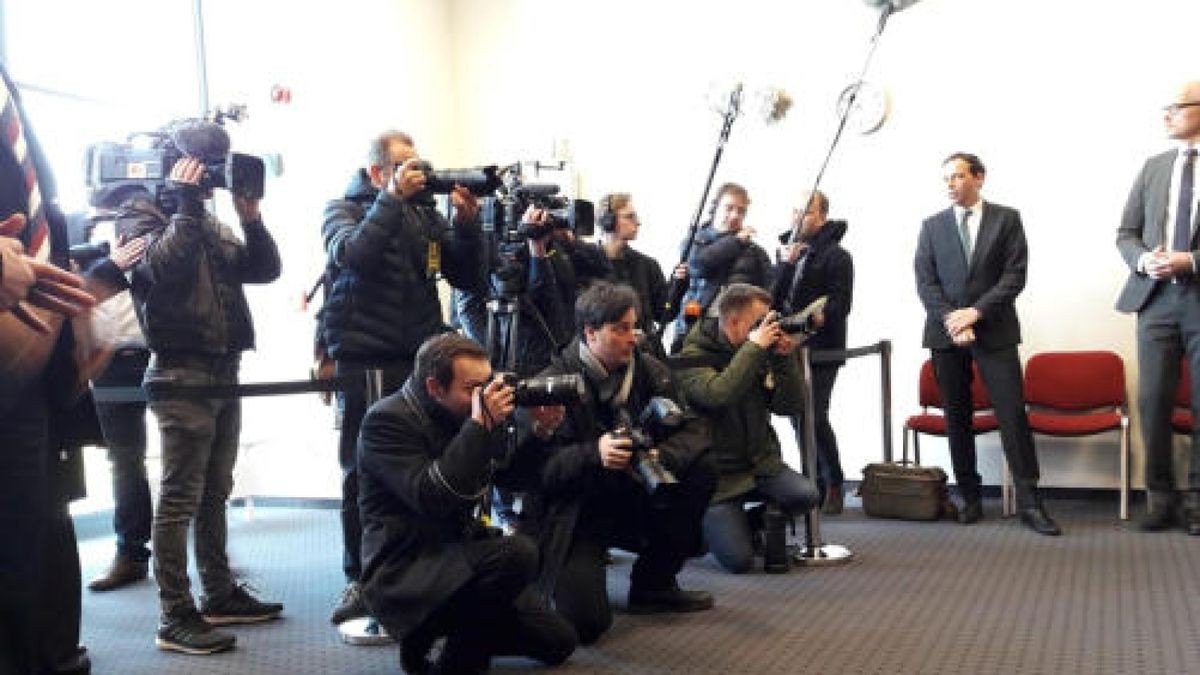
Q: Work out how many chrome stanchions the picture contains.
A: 3